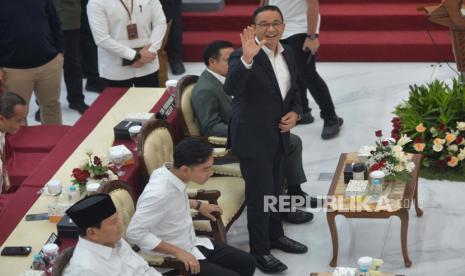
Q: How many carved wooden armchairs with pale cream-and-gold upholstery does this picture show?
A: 4